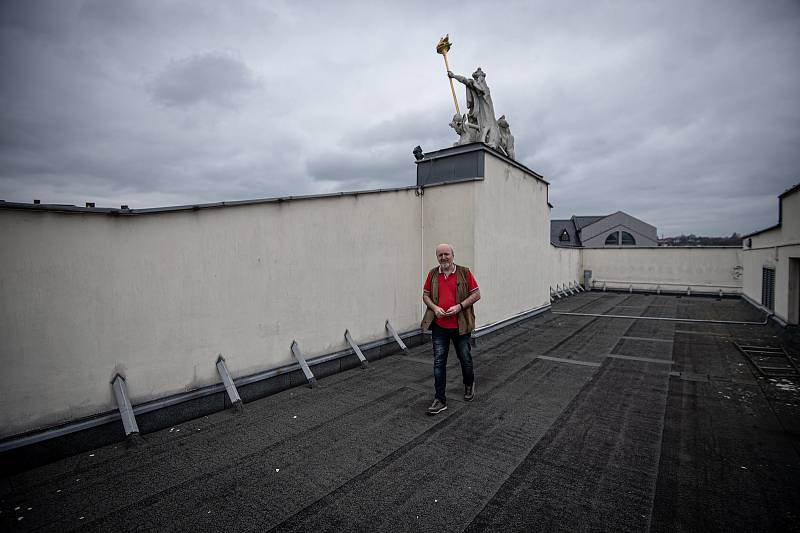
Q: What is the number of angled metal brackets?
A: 11